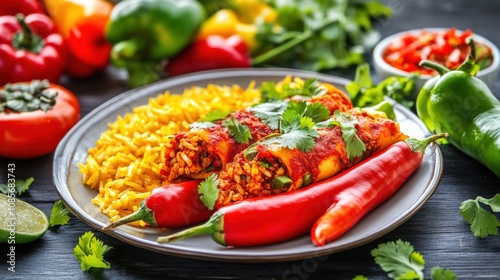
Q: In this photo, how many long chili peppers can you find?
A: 3